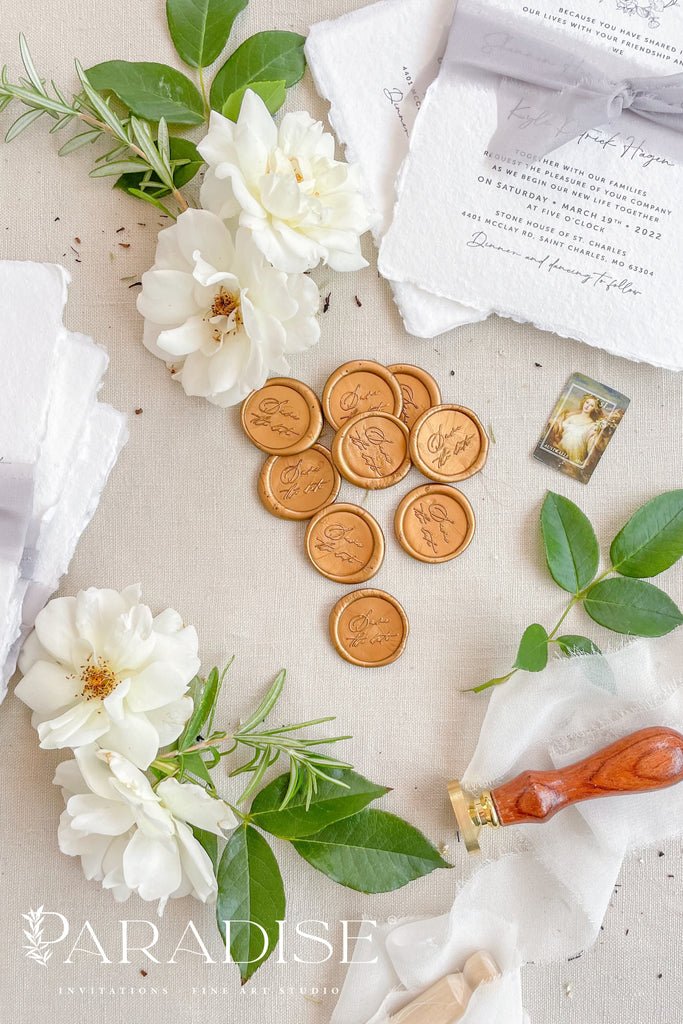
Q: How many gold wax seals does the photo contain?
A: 9